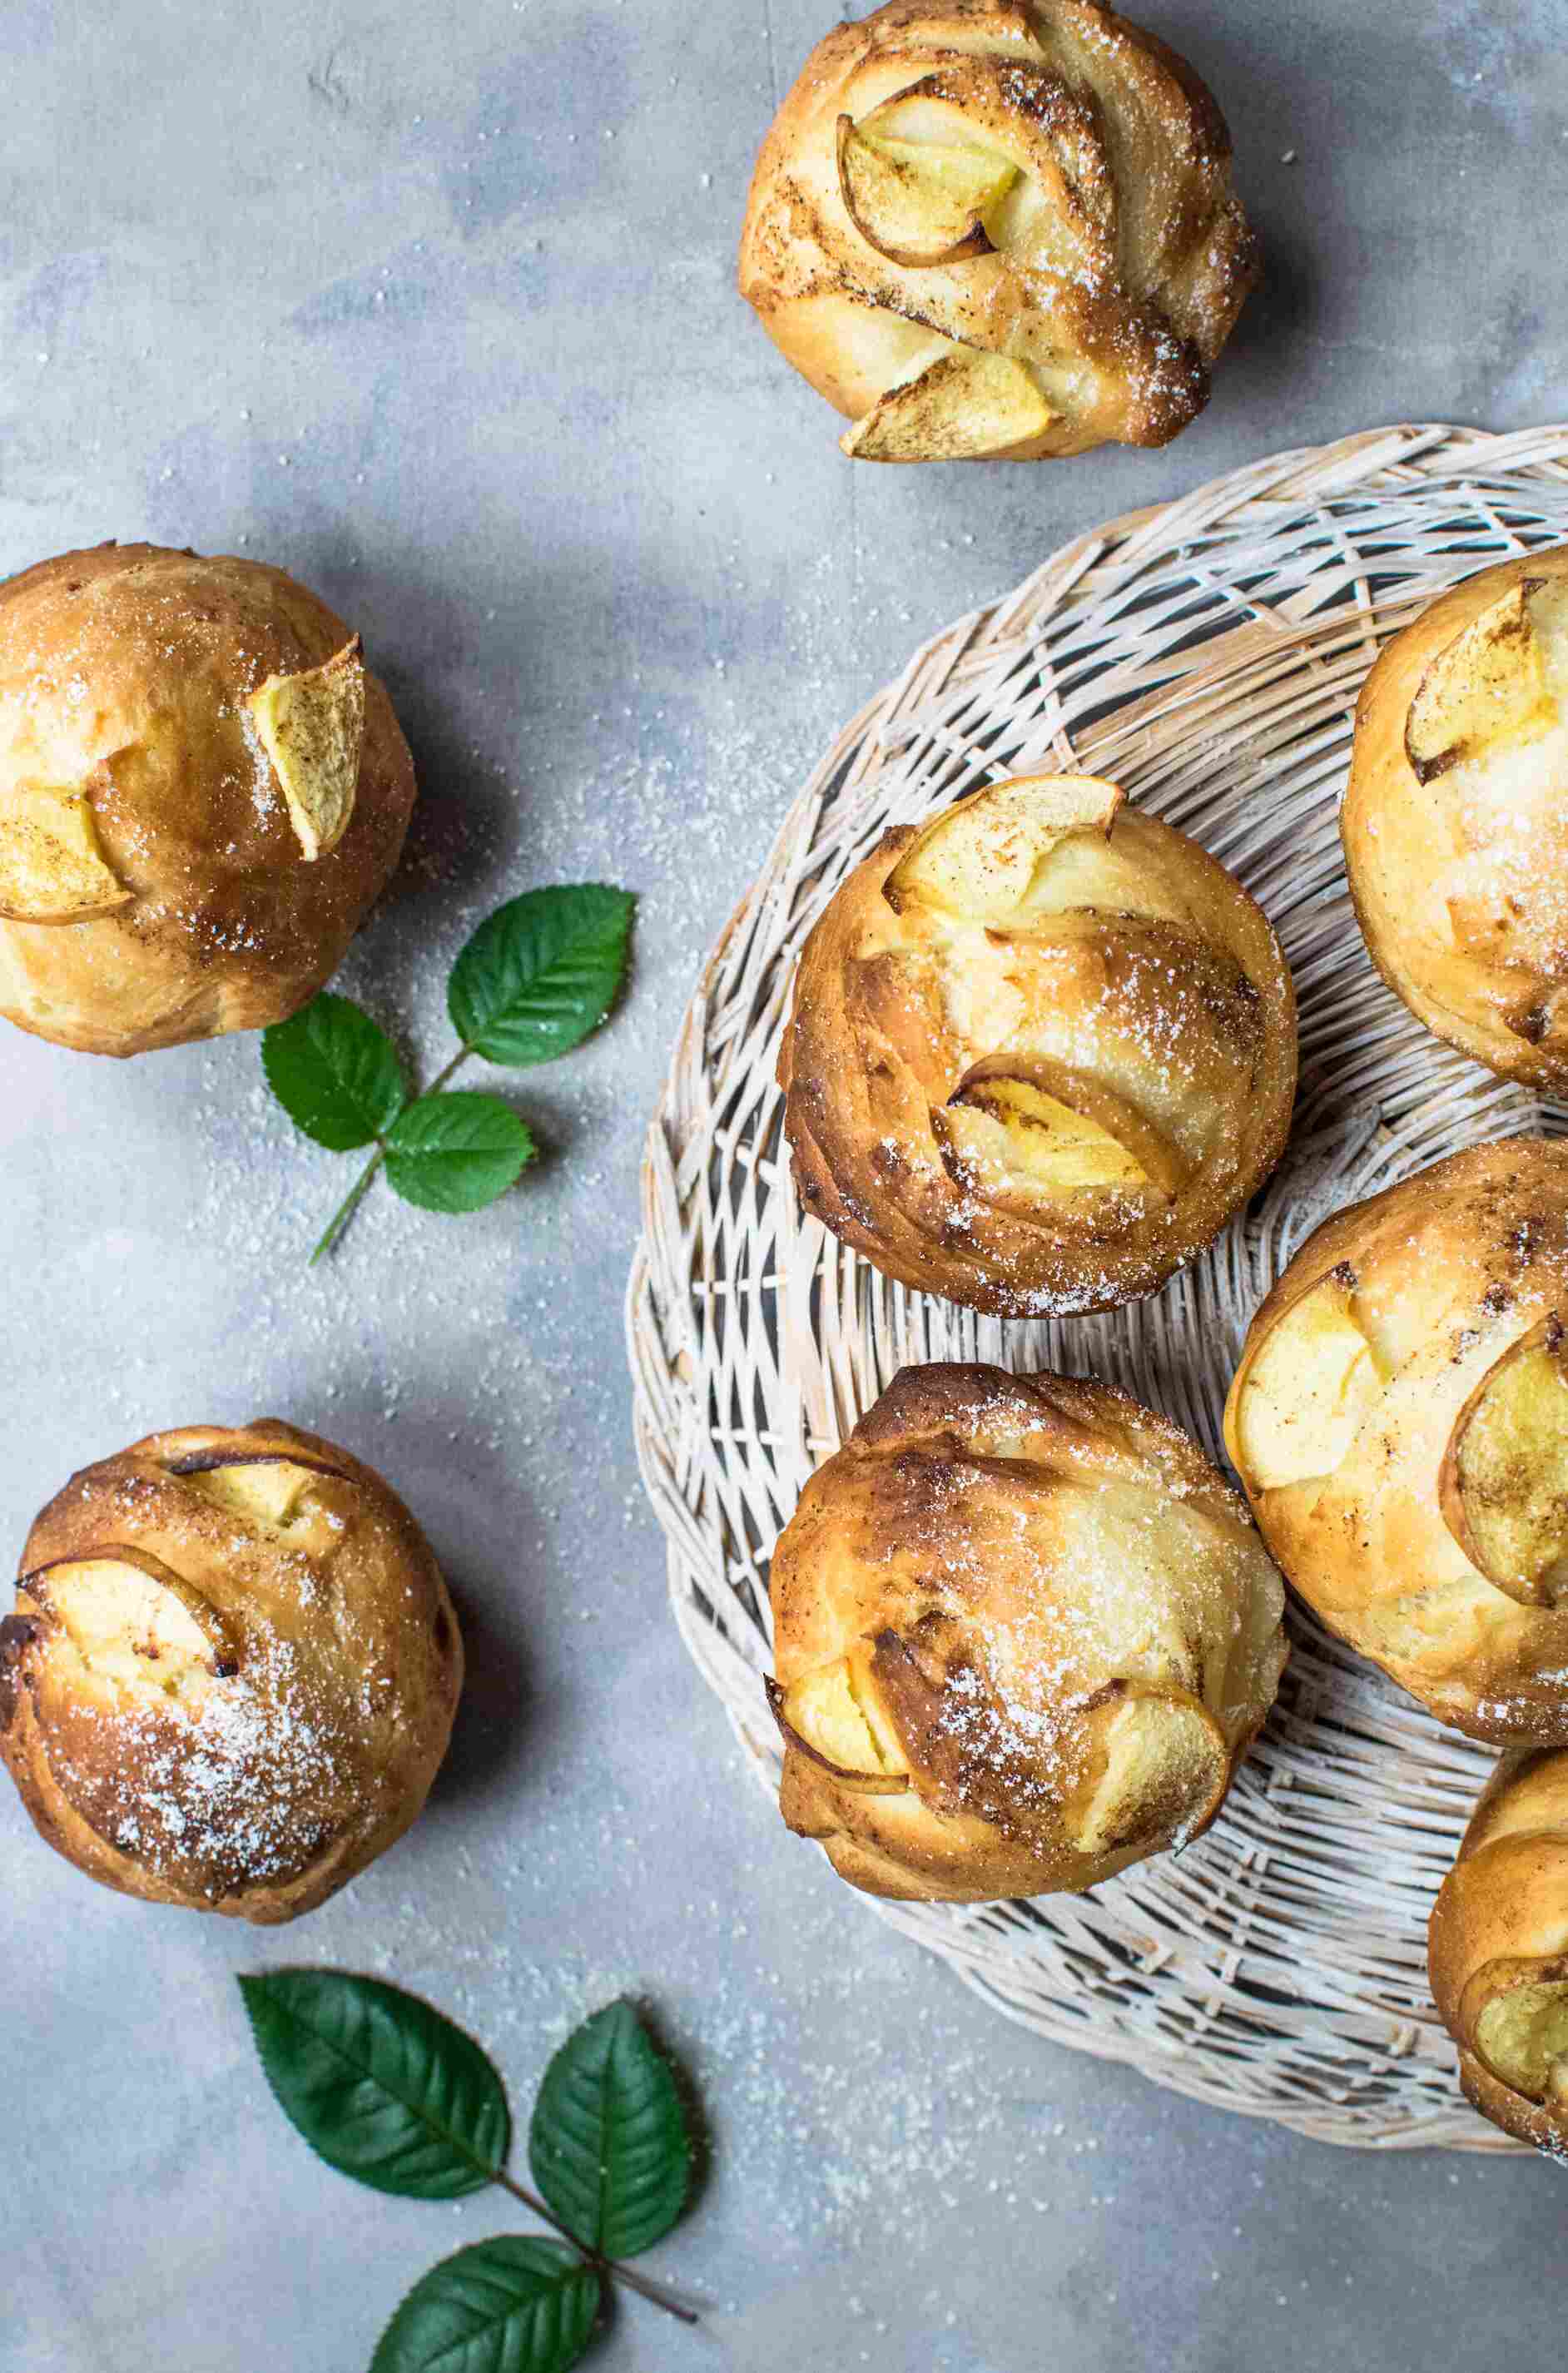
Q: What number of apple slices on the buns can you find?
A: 14